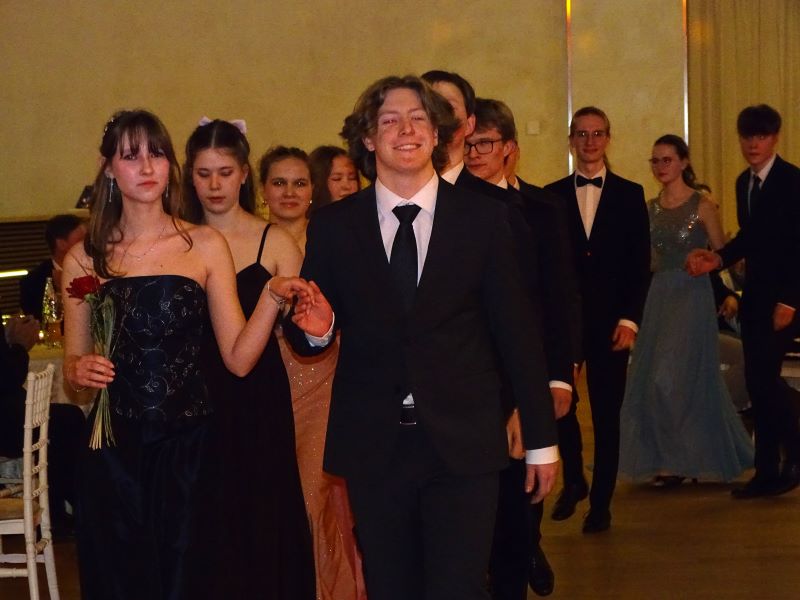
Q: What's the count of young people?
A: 11